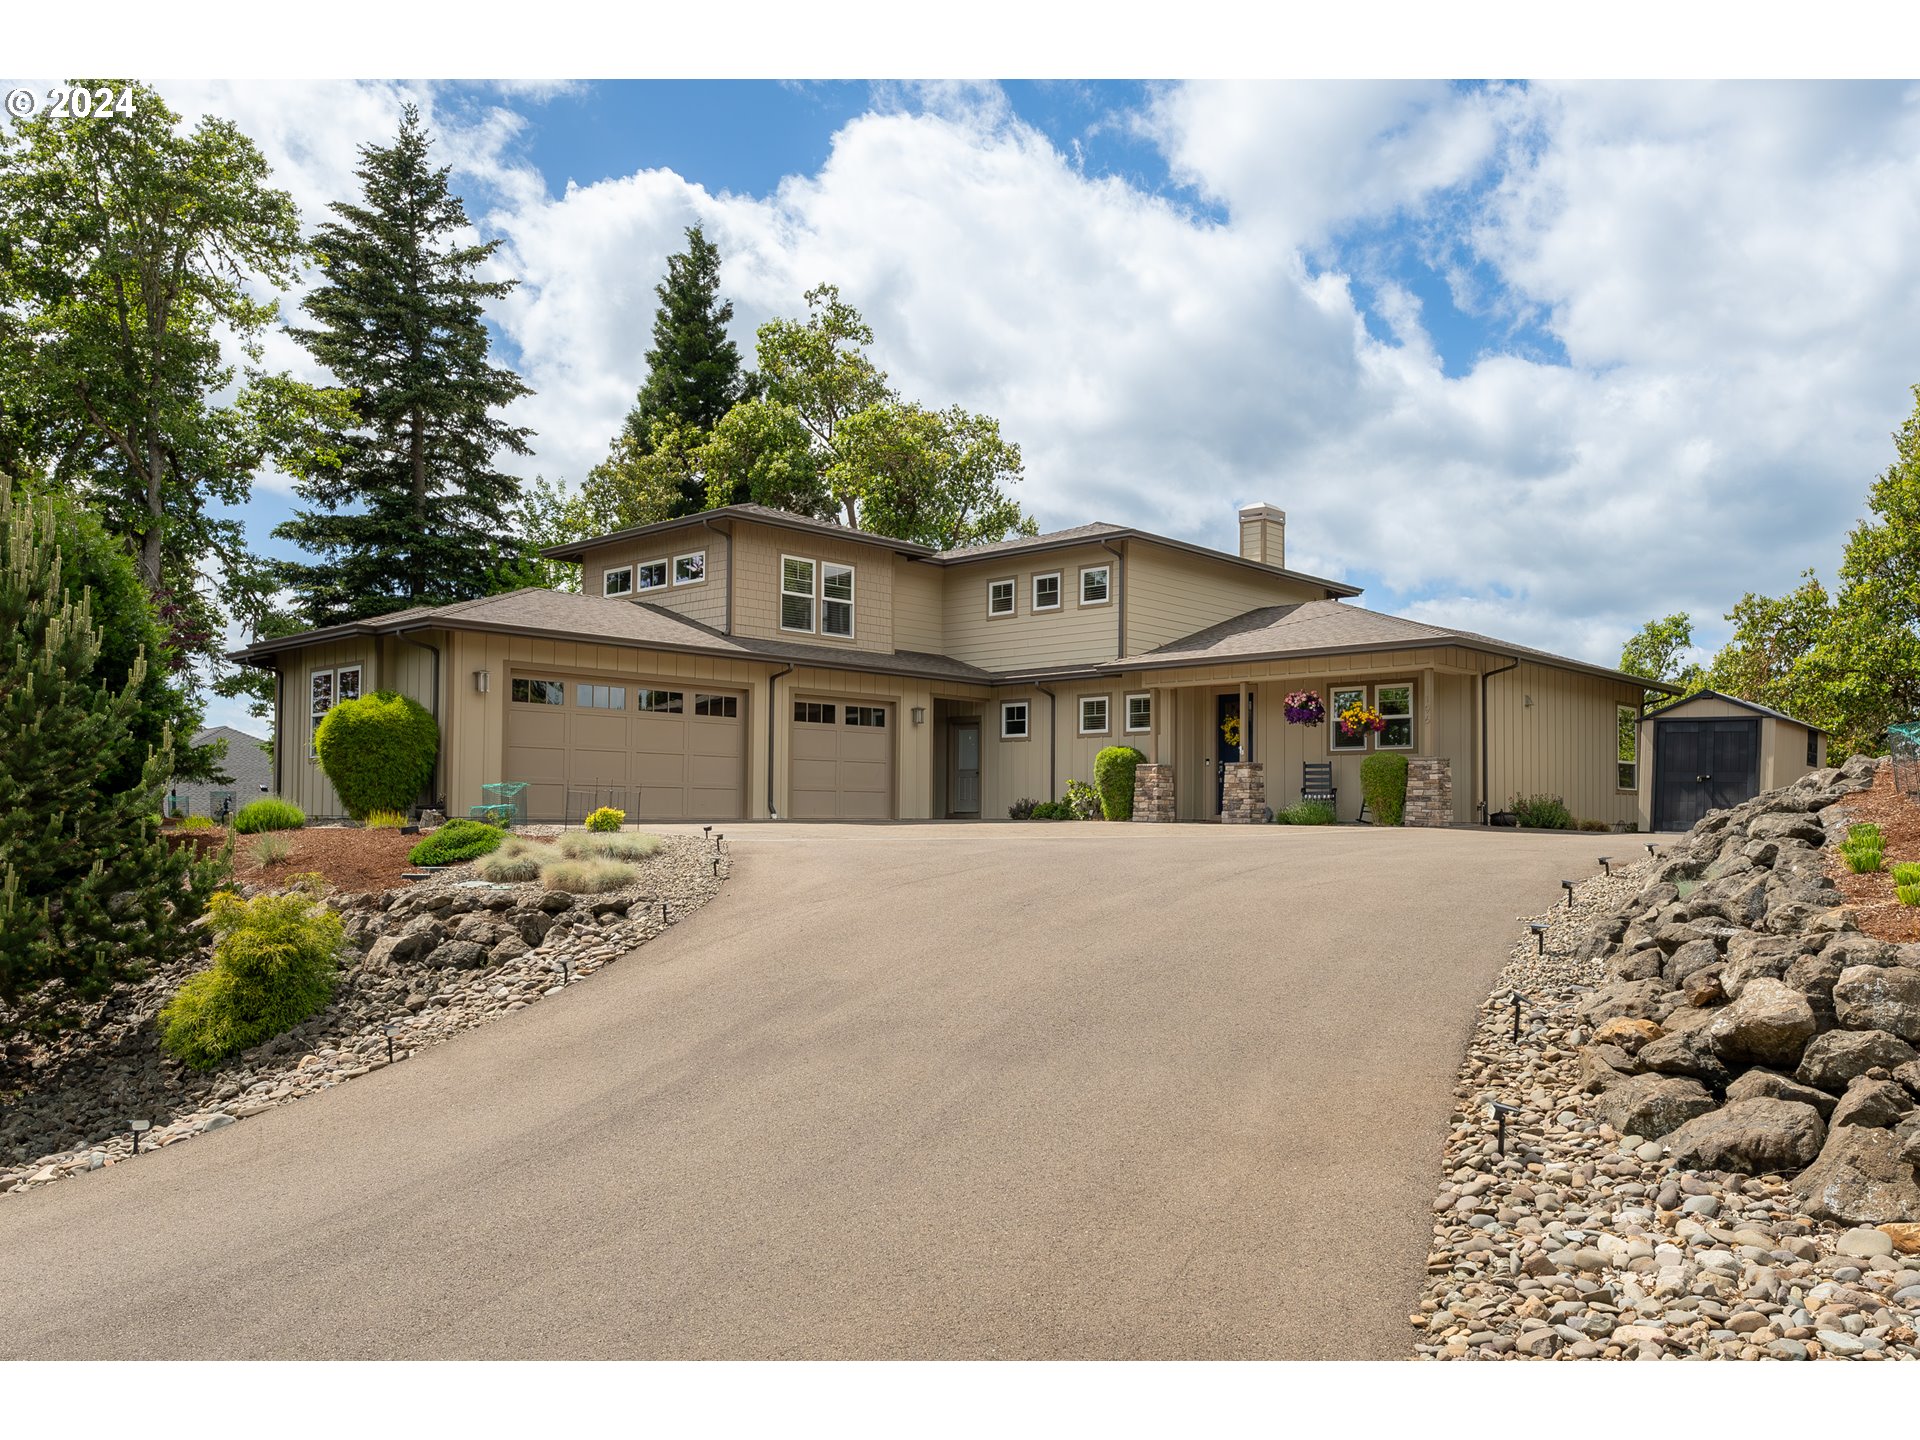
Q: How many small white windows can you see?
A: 9